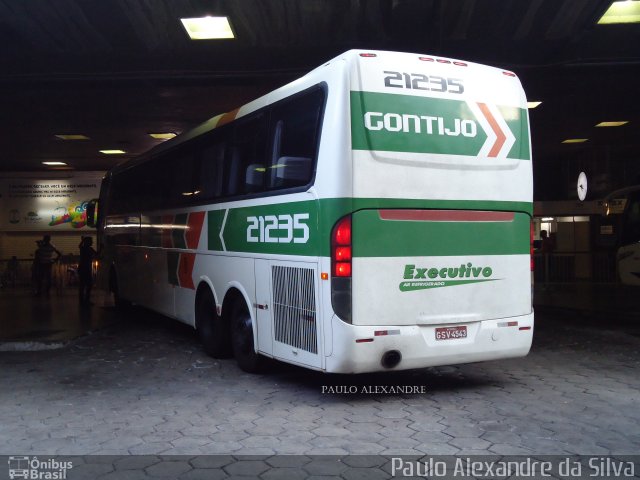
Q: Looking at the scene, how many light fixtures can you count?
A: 9